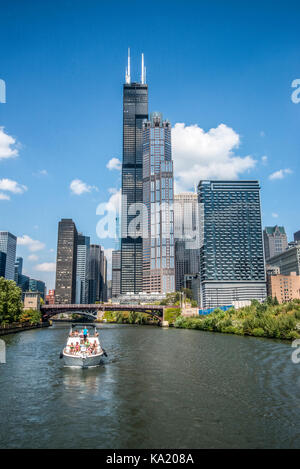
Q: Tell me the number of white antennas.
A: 2